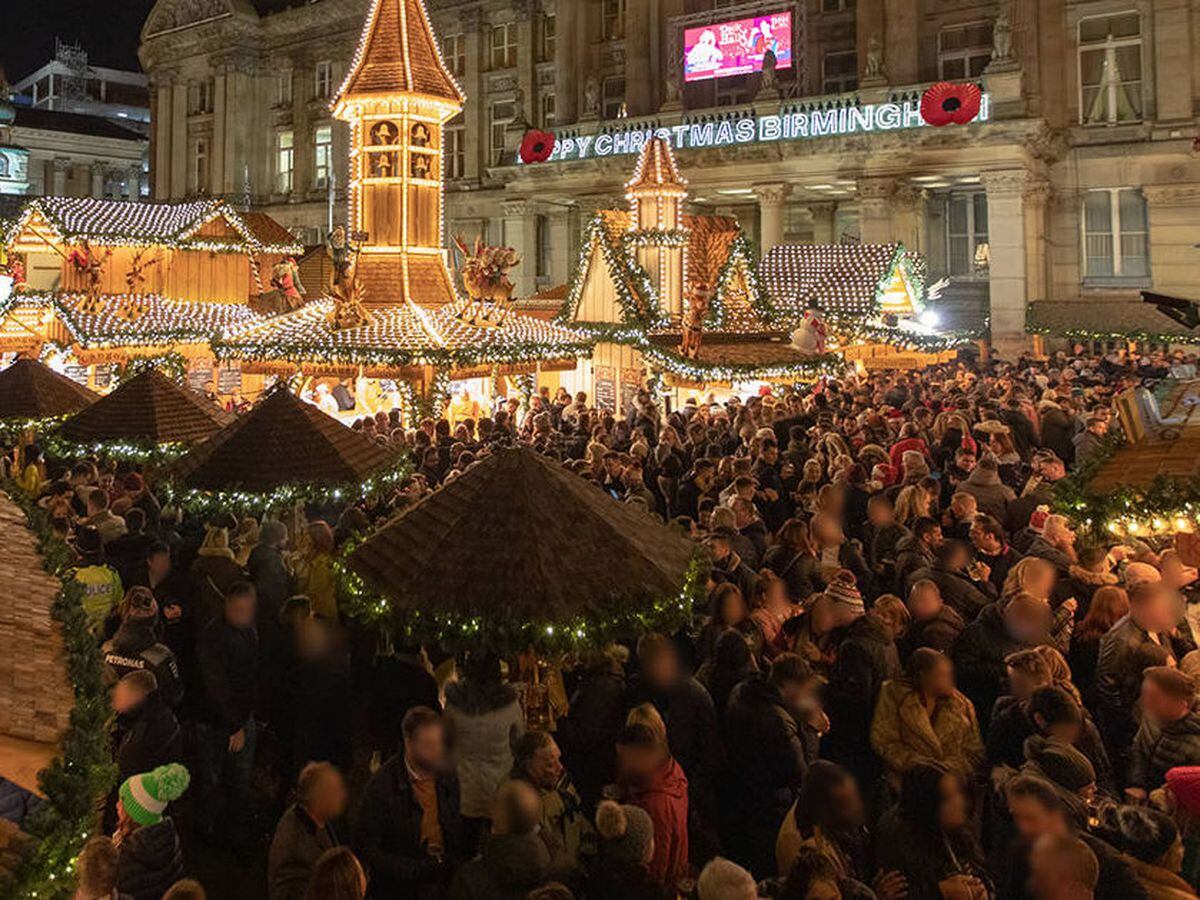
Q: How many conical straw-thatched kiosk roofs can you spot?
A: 4